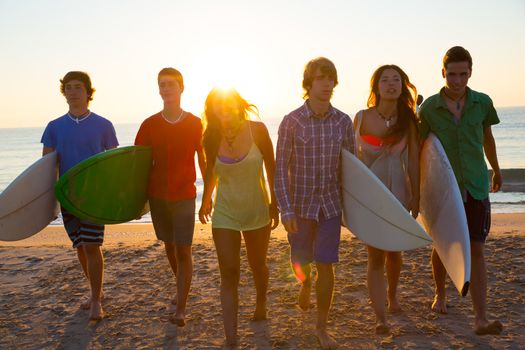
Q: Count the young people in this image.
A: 6